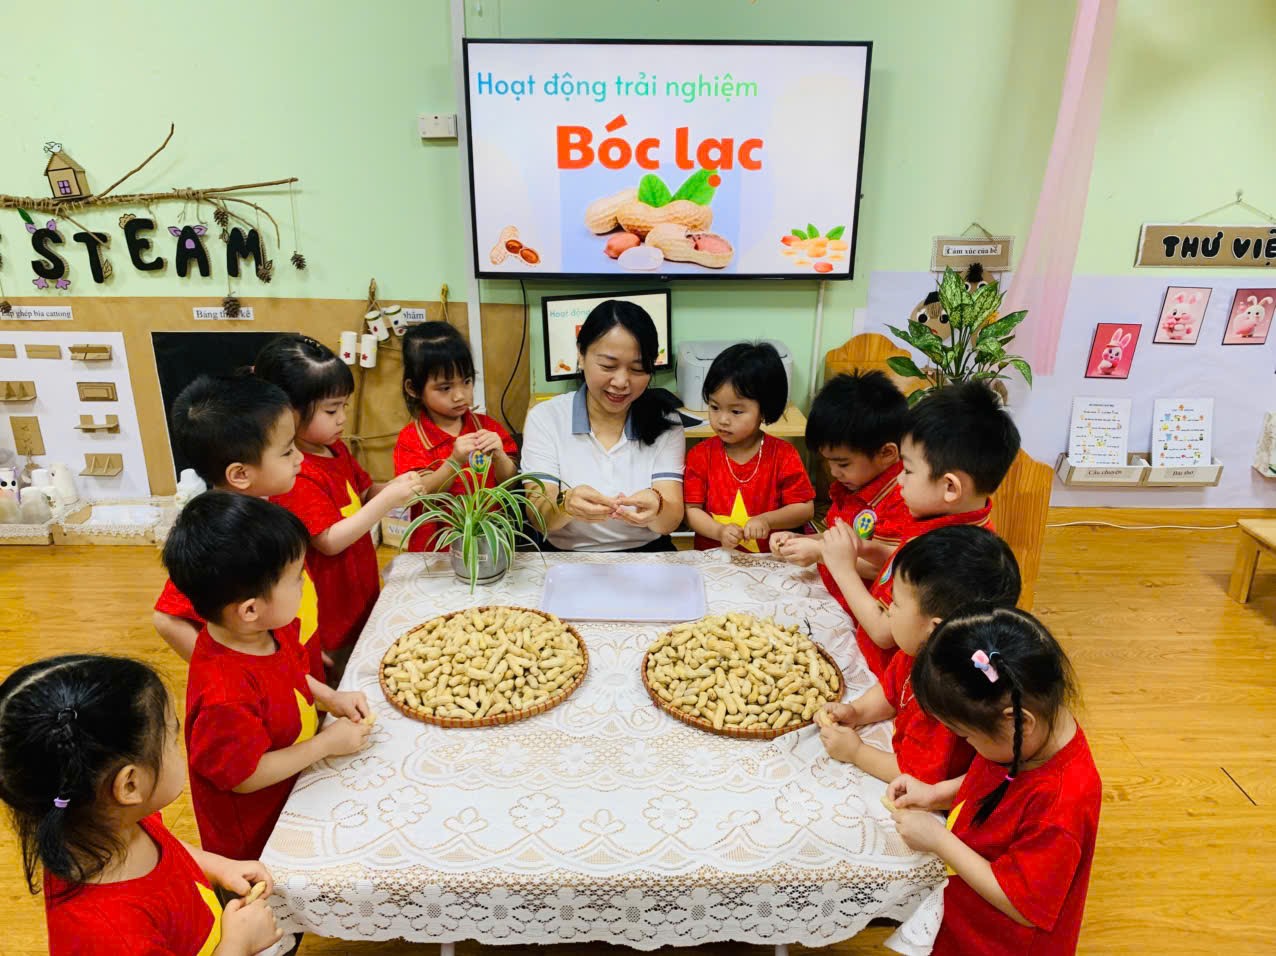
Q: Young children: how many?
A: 10